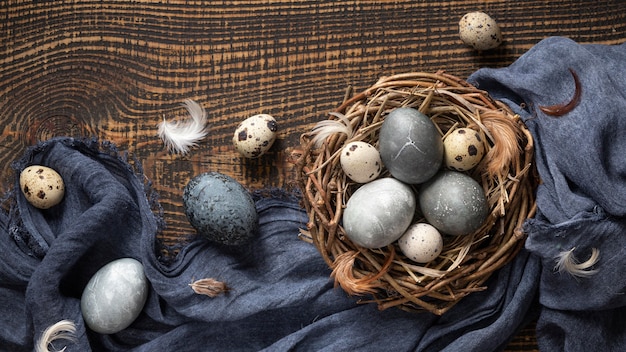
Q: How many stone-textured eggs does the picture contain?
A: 5